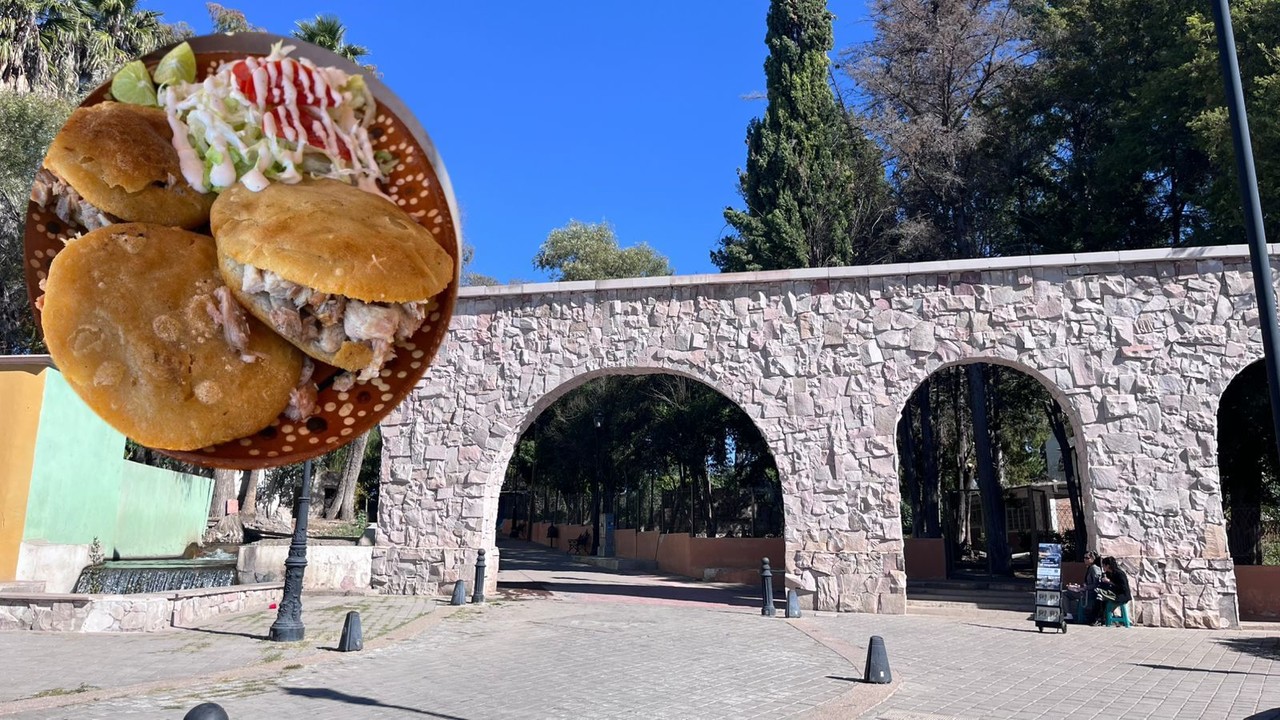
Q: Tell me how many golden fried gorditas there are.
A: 3